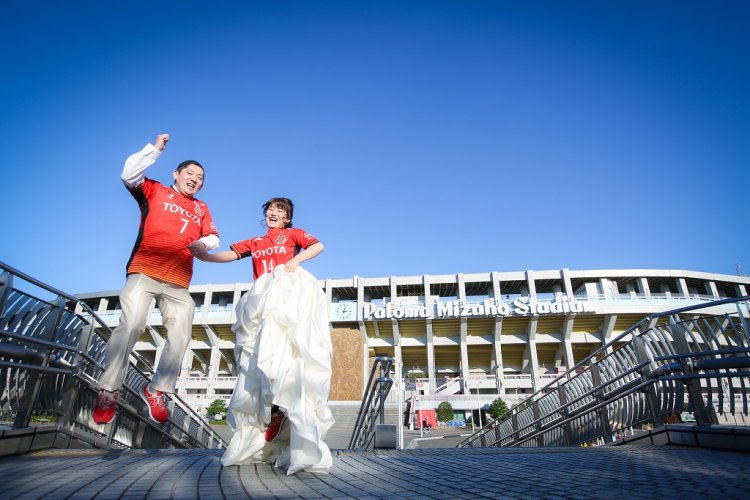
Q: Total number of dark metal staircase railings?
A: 3